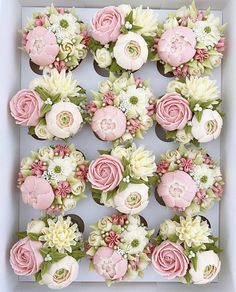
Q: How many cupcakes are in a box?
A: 12